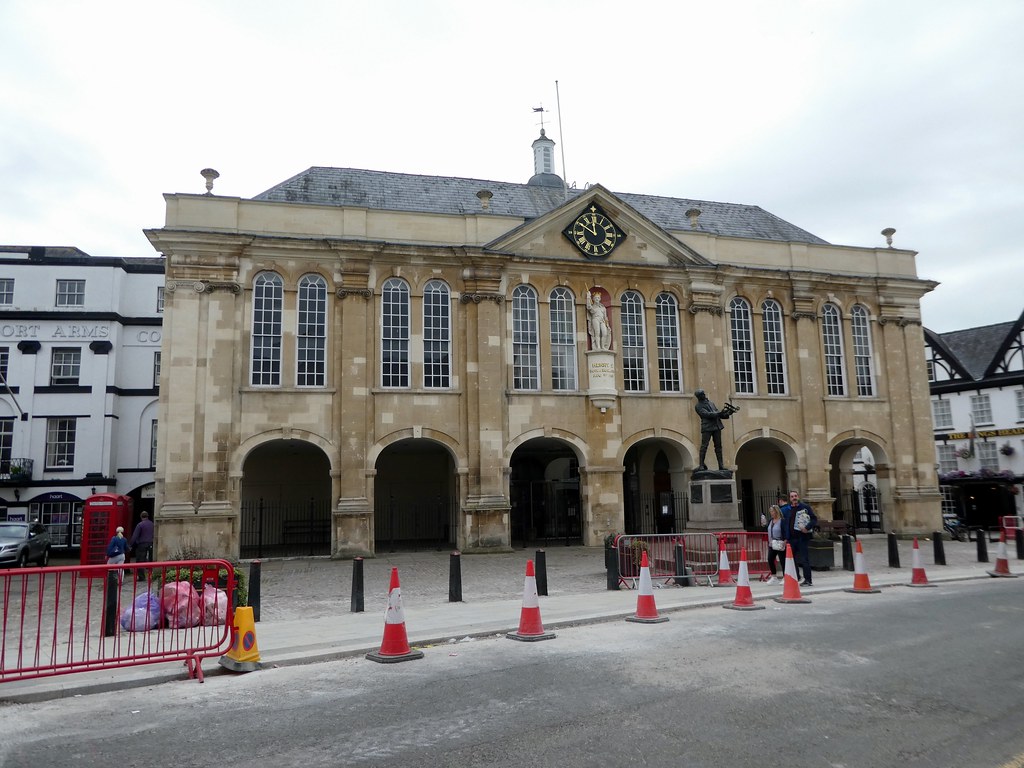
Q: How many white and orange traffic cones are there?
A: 9